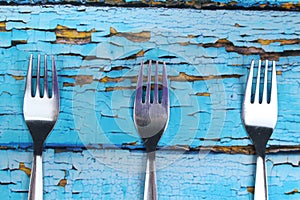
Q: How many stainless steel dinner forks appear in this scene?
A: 3